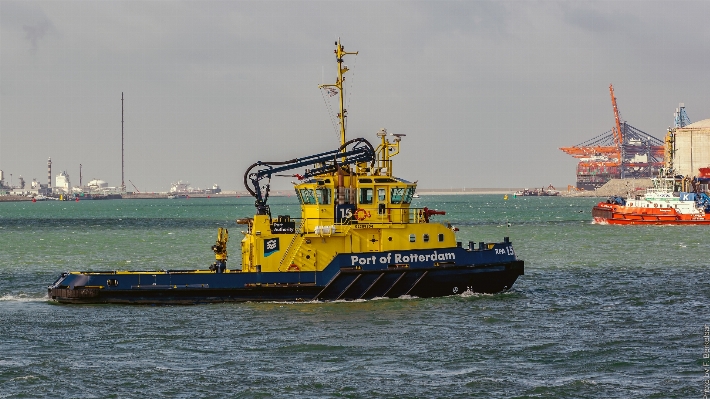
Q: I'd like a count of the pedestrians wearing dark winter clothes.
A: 0